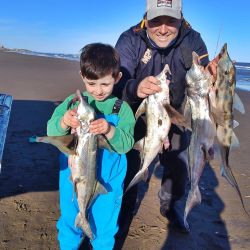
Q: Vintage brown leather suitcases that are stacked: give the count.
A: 0